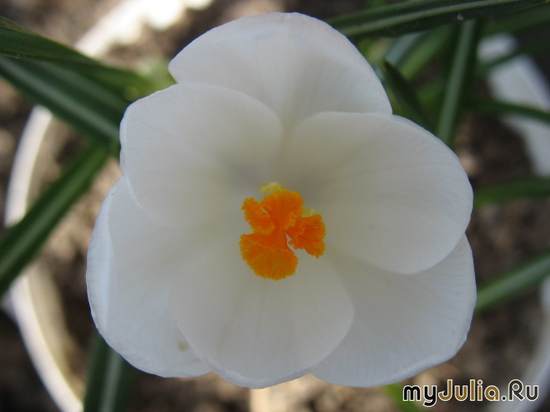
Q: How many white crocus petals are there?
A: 6